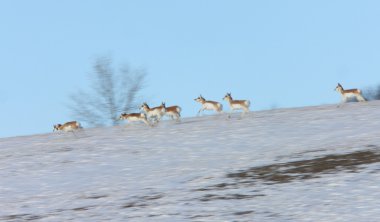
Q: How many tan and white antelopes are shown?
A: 7